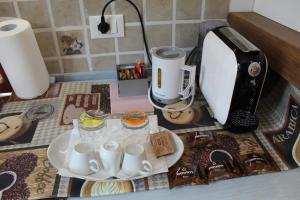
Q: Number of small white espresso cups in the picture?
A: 3